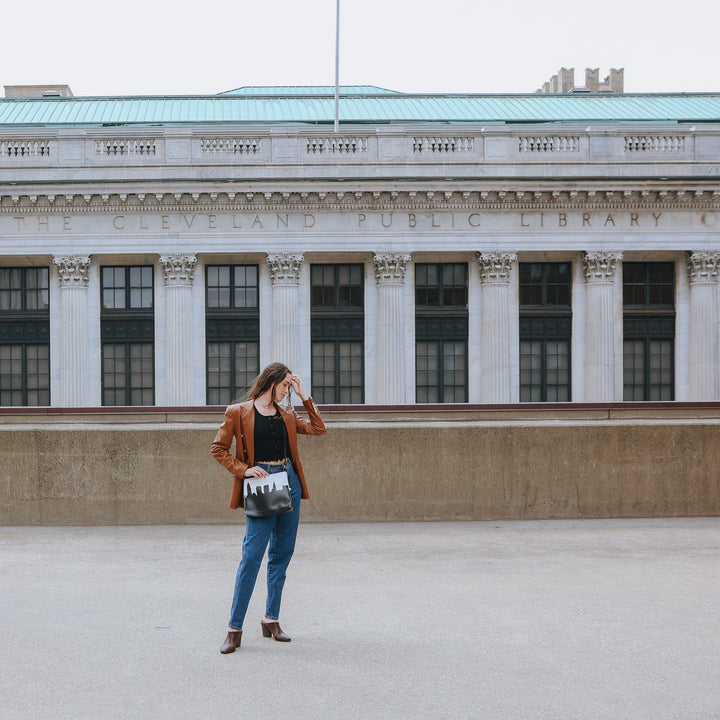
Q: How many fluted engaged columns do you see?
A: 7